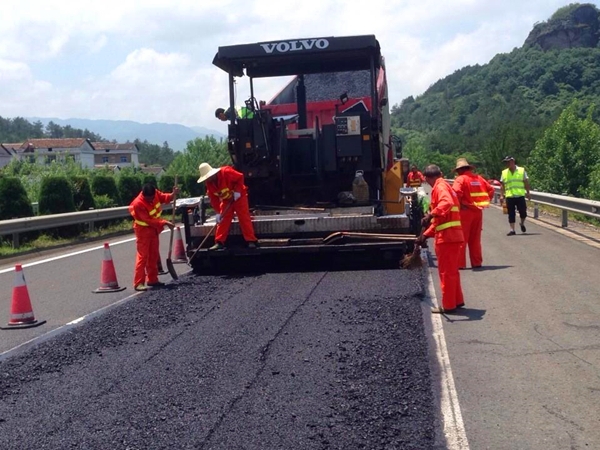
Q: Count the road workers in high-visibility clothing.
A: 7